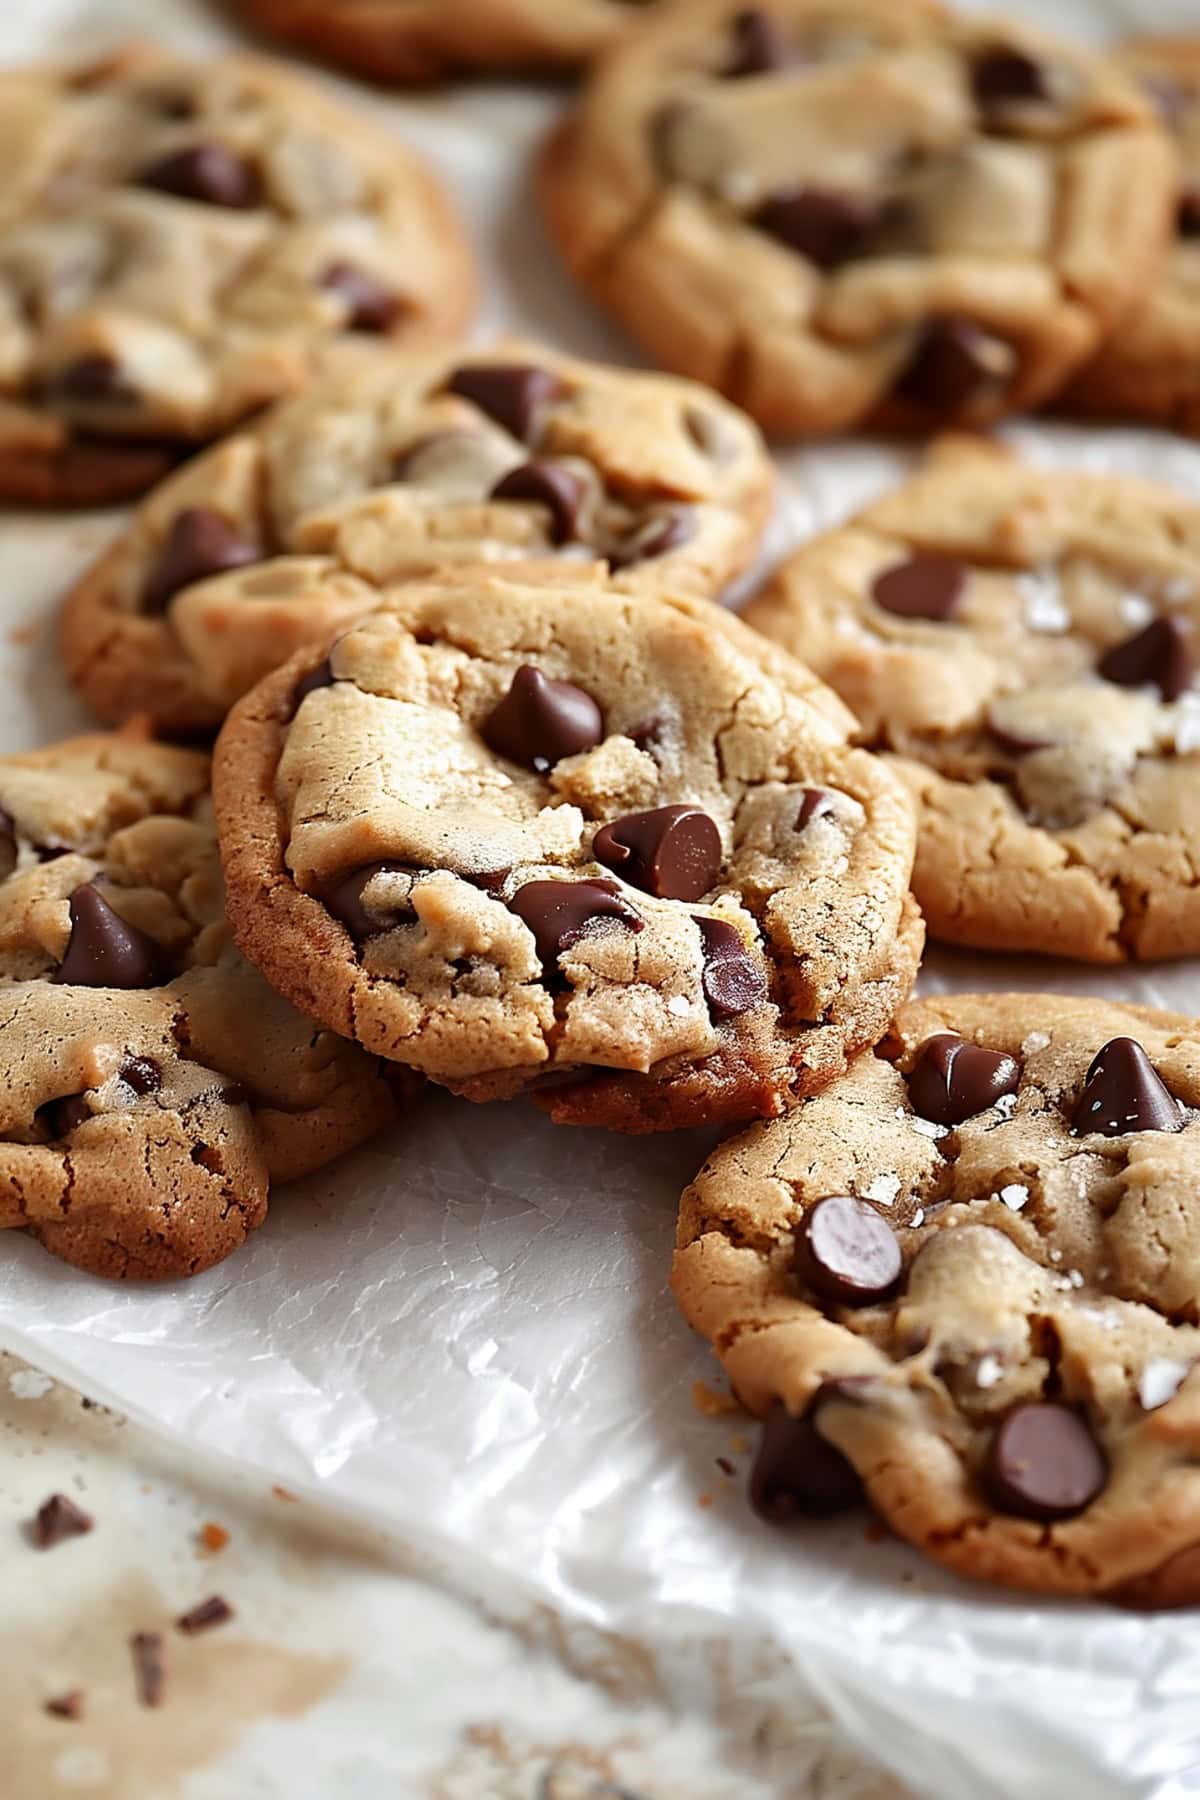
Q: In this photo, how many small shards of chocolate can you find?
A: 4